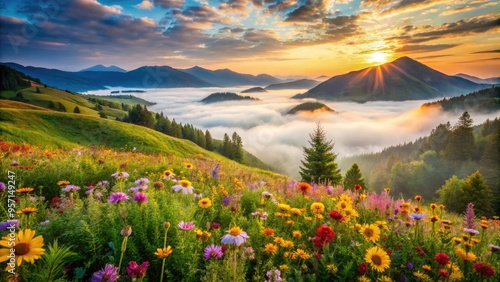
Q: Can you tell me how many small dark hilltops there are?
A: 3